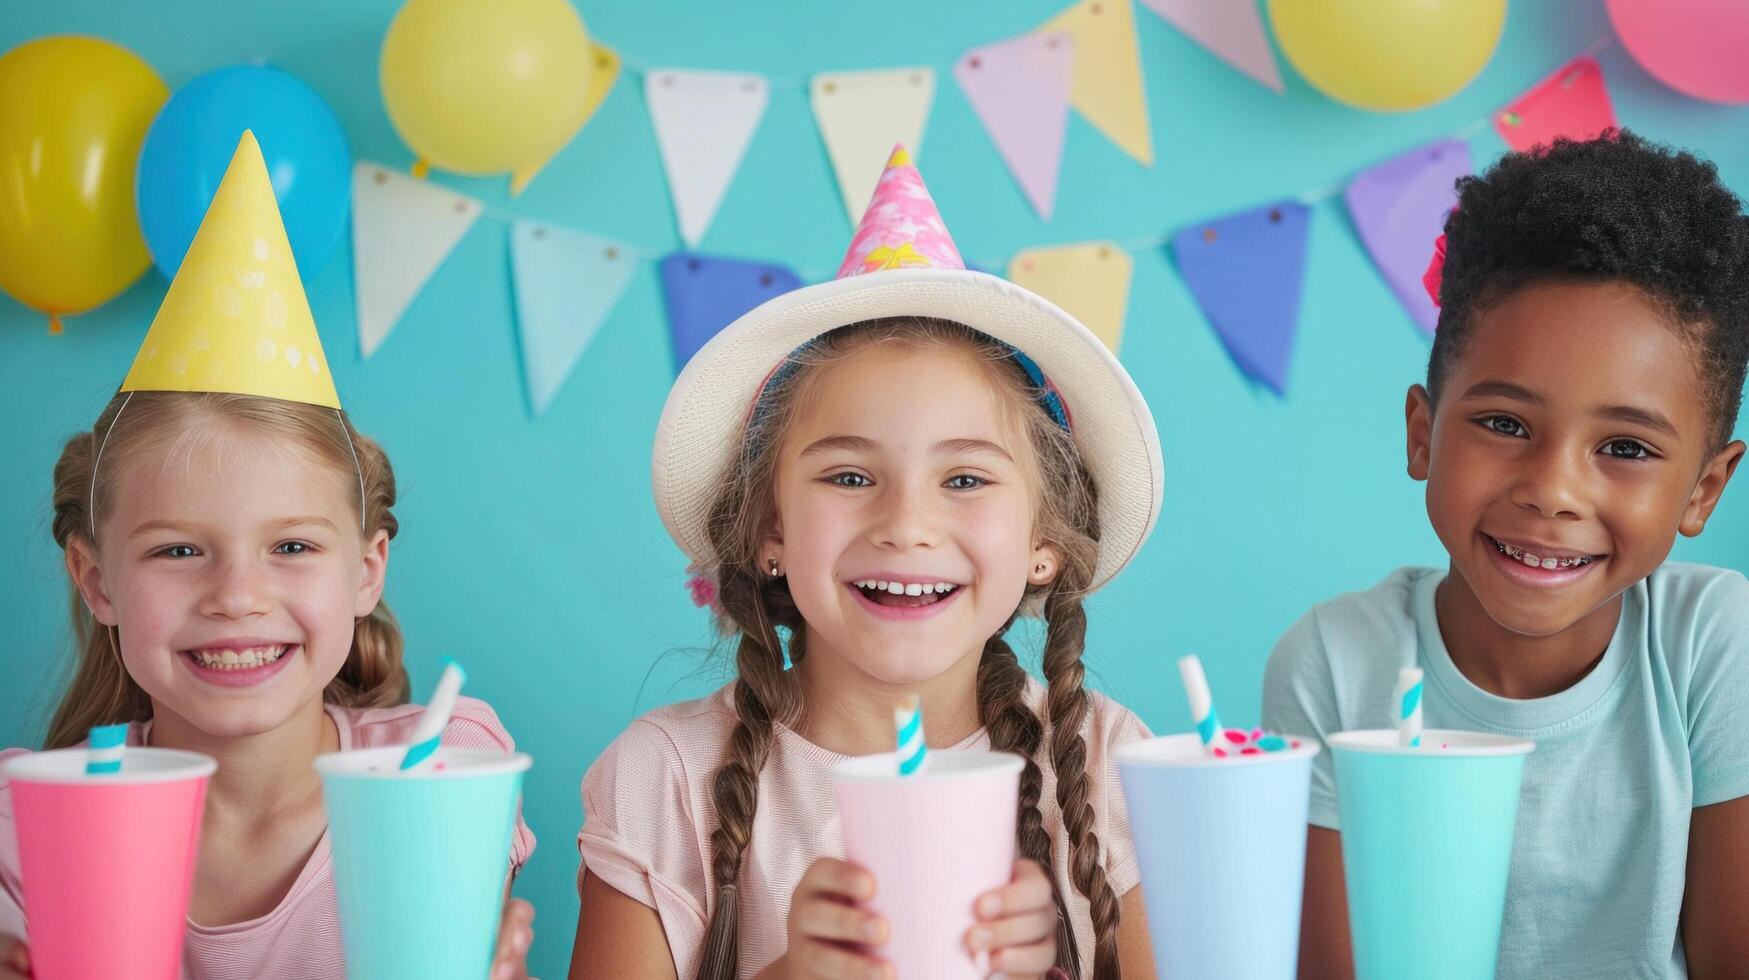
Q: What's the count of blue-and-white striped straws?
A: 5